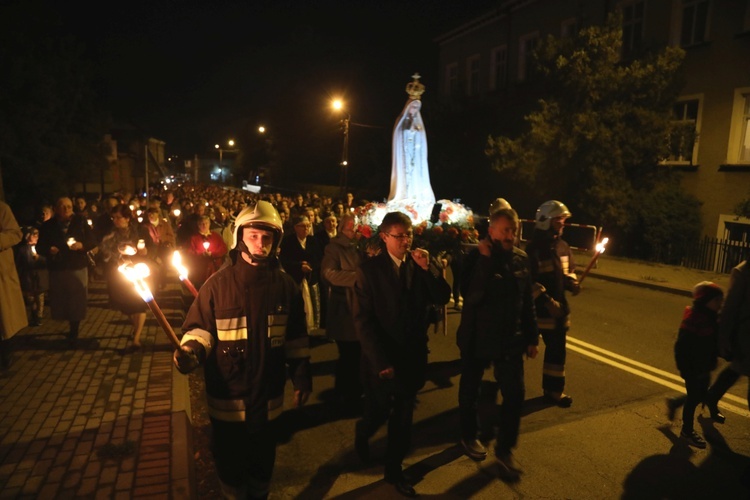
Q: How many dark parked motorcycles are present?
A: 0